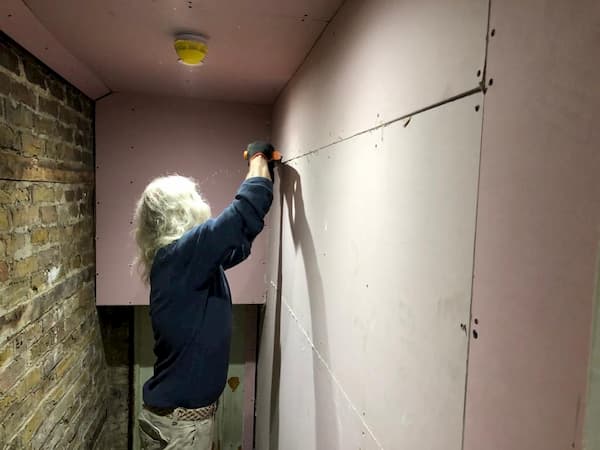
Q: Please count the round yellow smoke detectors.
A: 1